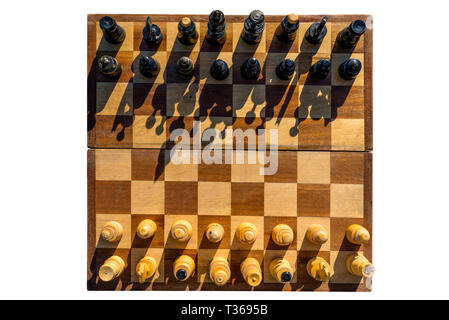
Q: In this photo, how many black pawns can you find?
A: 8